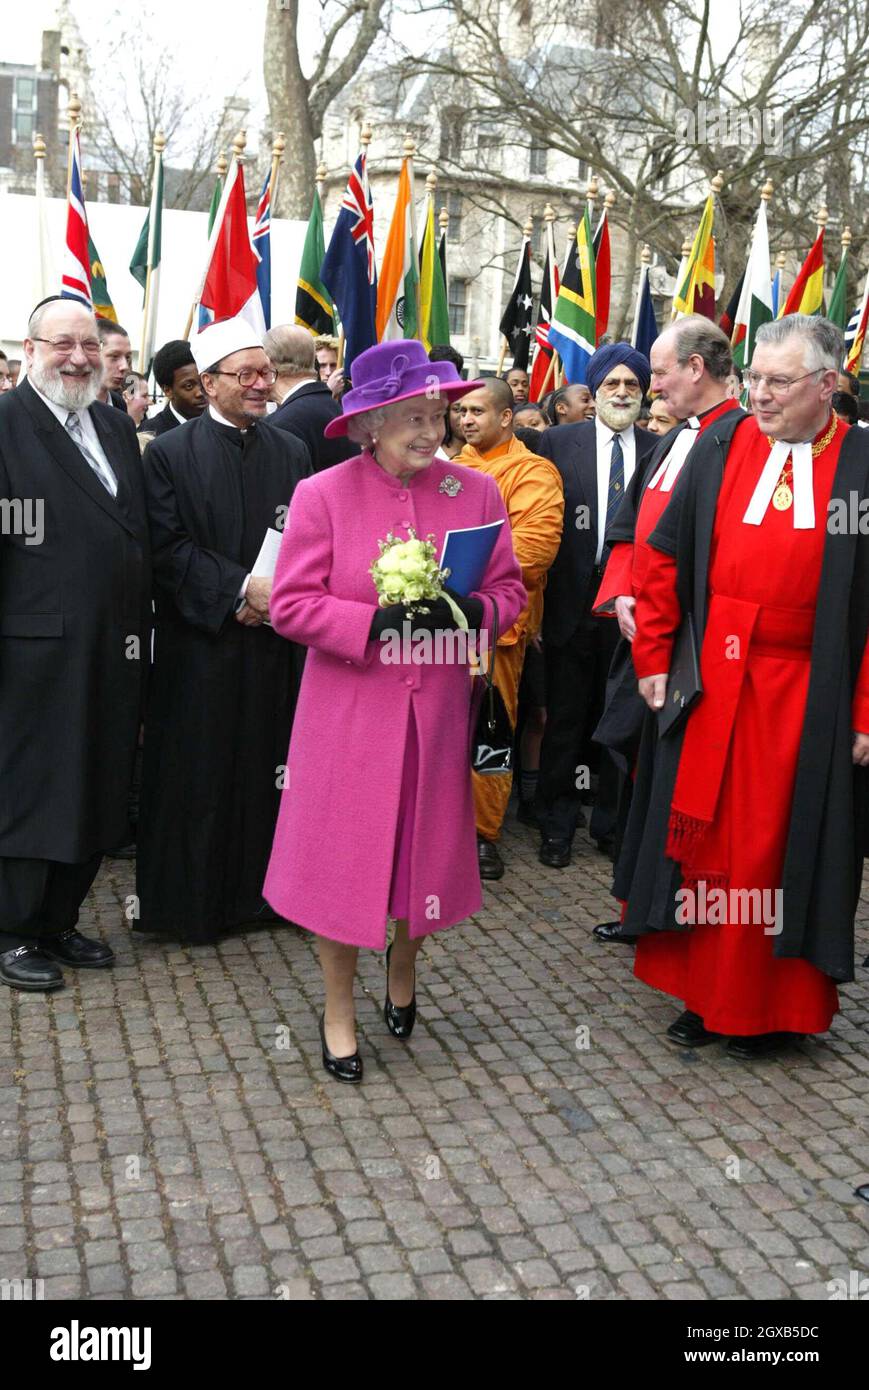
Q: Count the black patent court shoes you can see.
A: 2